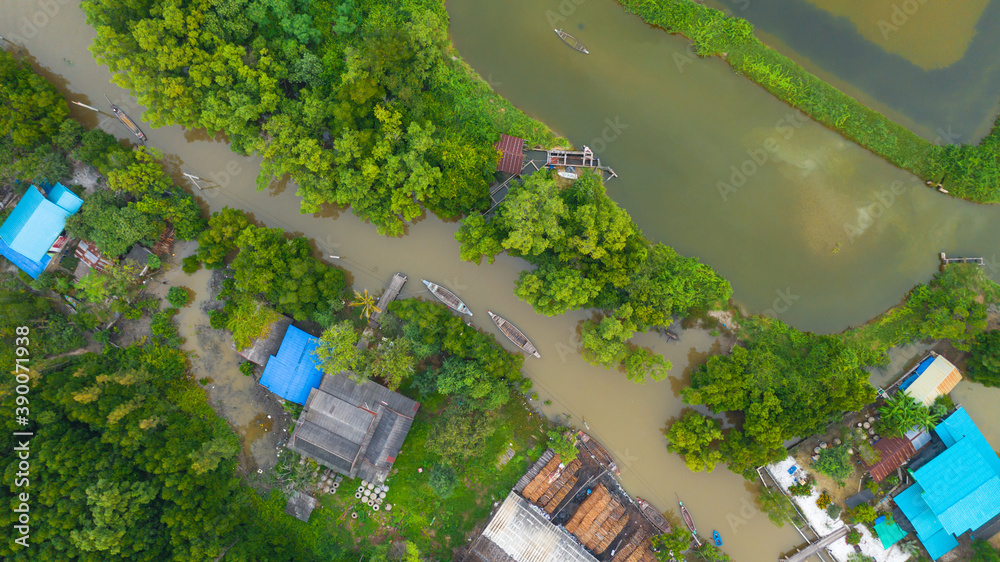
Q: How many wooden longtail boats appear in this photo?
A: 7